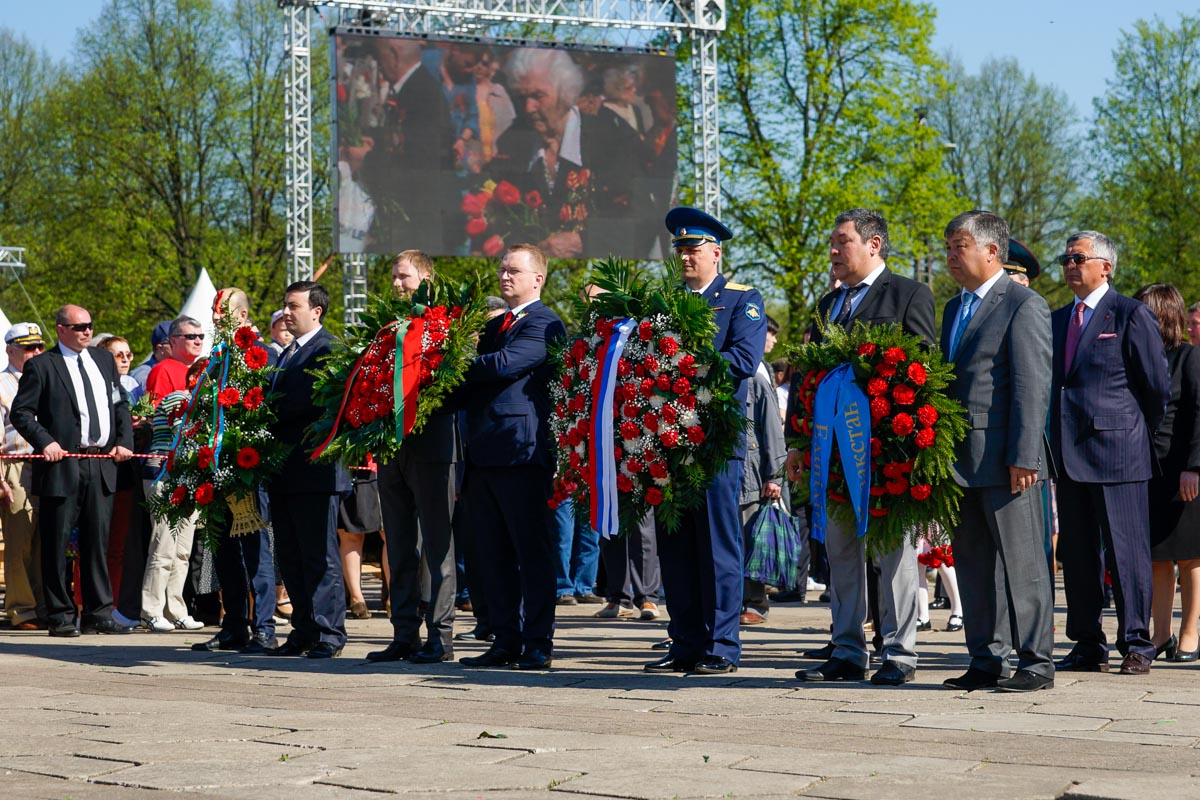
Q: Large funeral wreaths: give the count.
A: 4